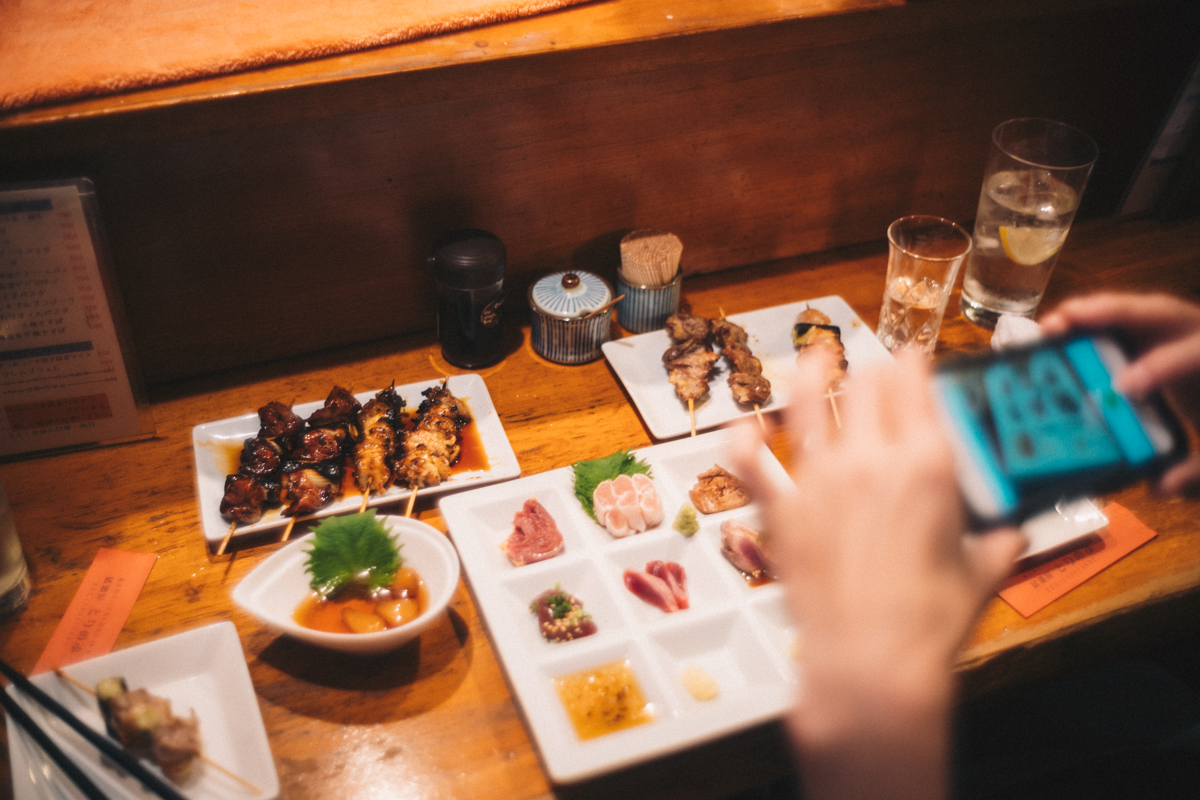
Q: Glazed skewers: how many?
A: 4